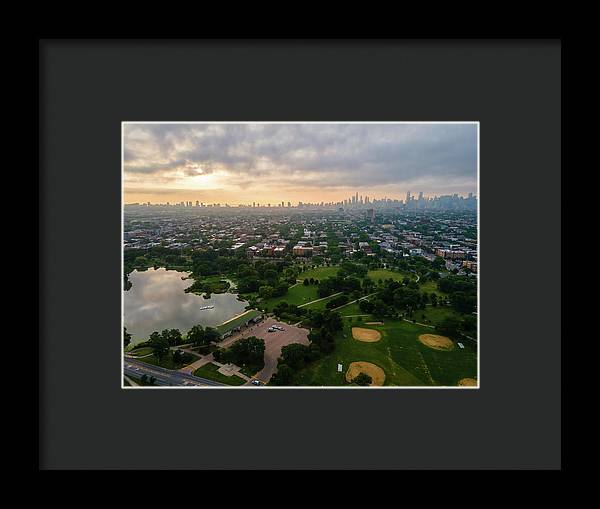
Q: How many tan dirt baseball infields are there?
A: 4